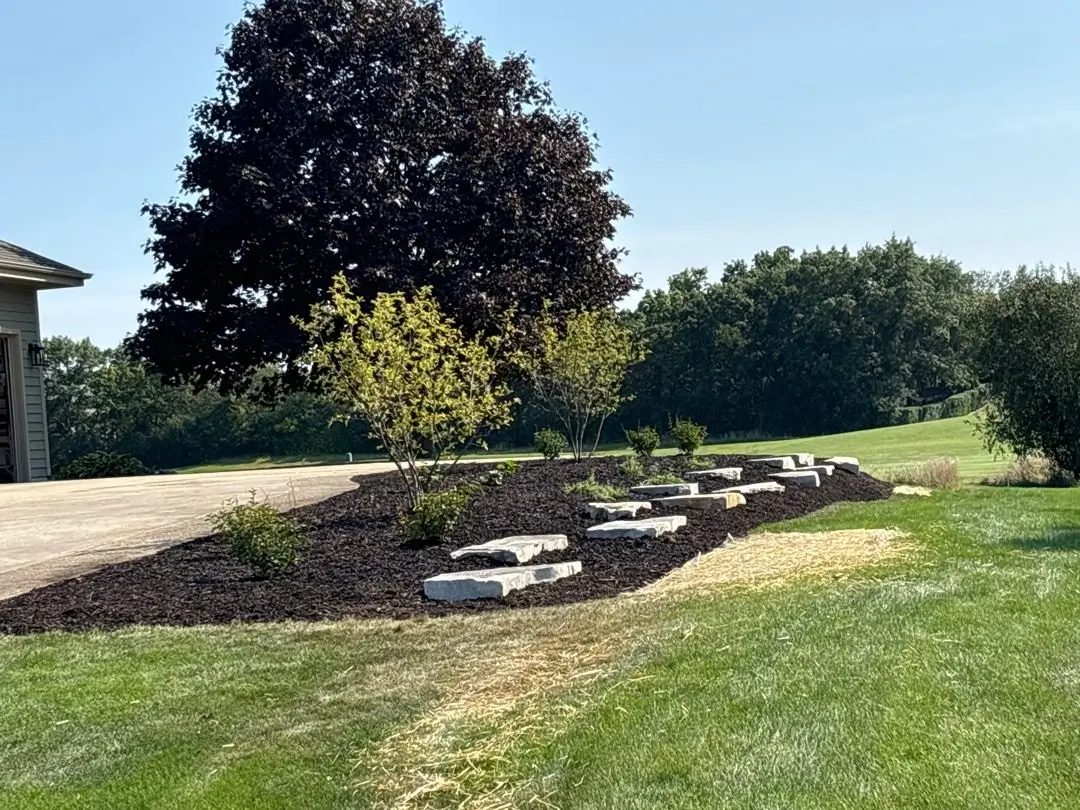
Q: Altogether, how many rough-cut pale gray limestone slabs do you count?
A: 13